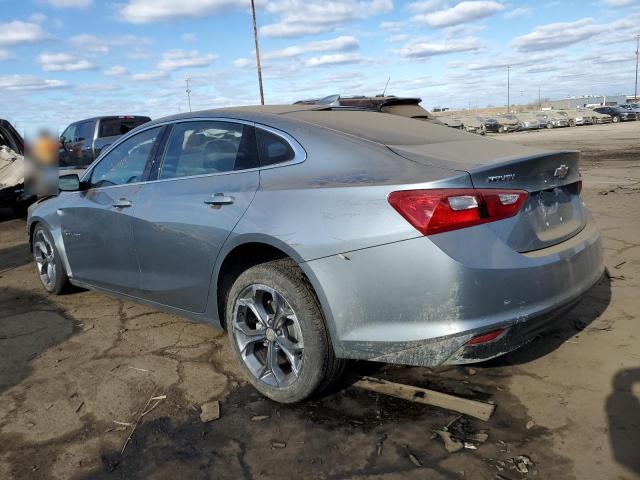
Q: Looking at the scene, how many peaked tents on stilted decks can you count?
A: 0